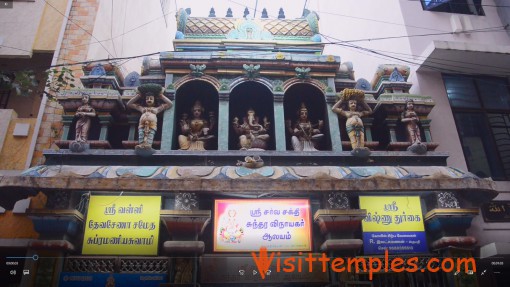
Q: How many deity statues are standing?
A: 4